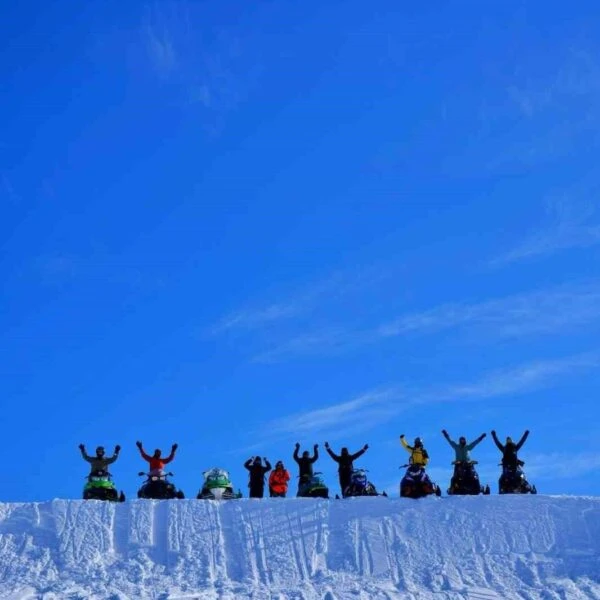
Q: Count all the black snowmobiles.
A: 3